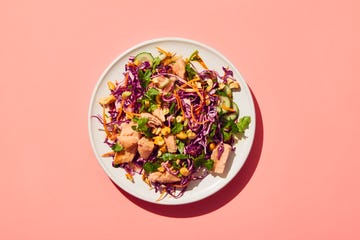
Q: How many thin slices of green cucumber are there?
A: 4